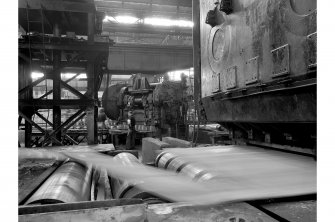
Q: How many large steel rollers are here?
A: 3